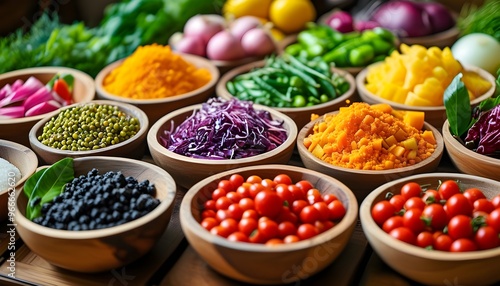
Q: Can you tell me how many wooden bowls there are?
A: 15